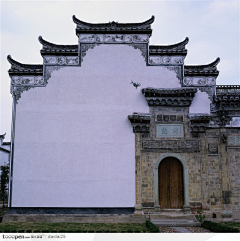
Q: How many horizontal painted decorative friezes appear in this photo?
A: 5